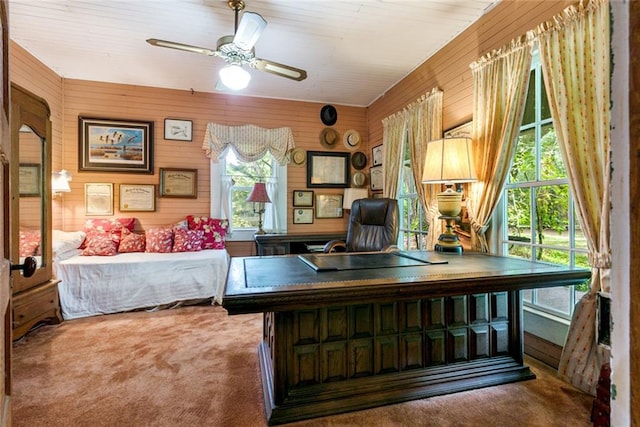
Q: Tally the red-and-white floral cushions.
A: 6